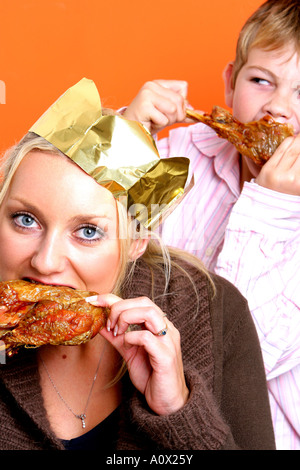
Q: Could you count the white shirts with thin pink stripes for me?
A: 1